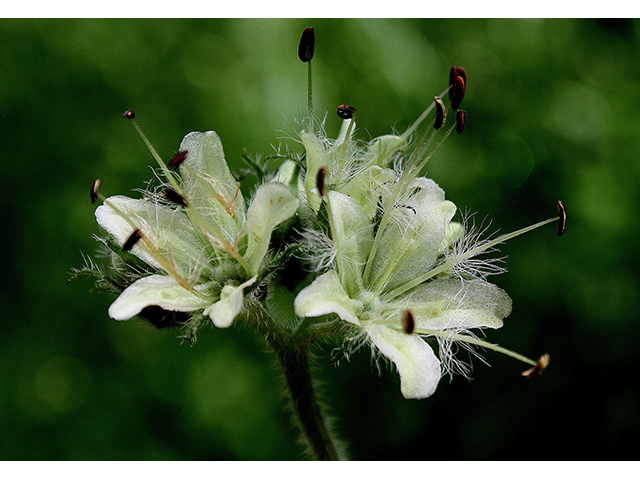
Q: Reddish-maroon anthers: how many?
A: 15